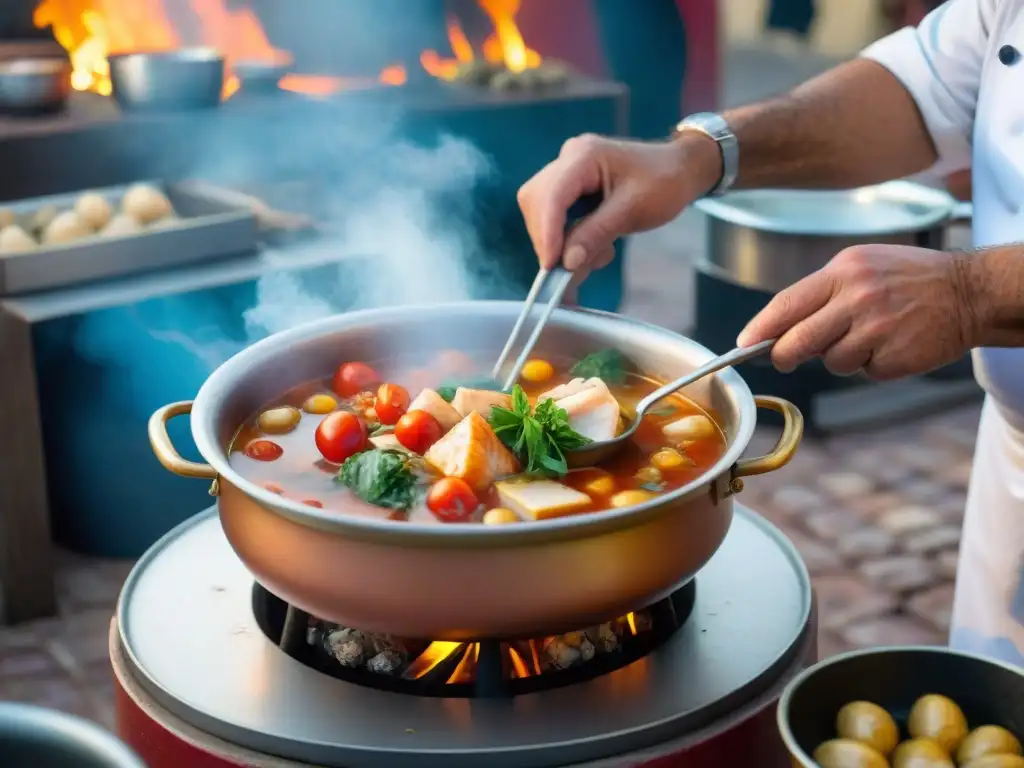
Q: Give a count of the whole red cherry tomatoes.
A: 5